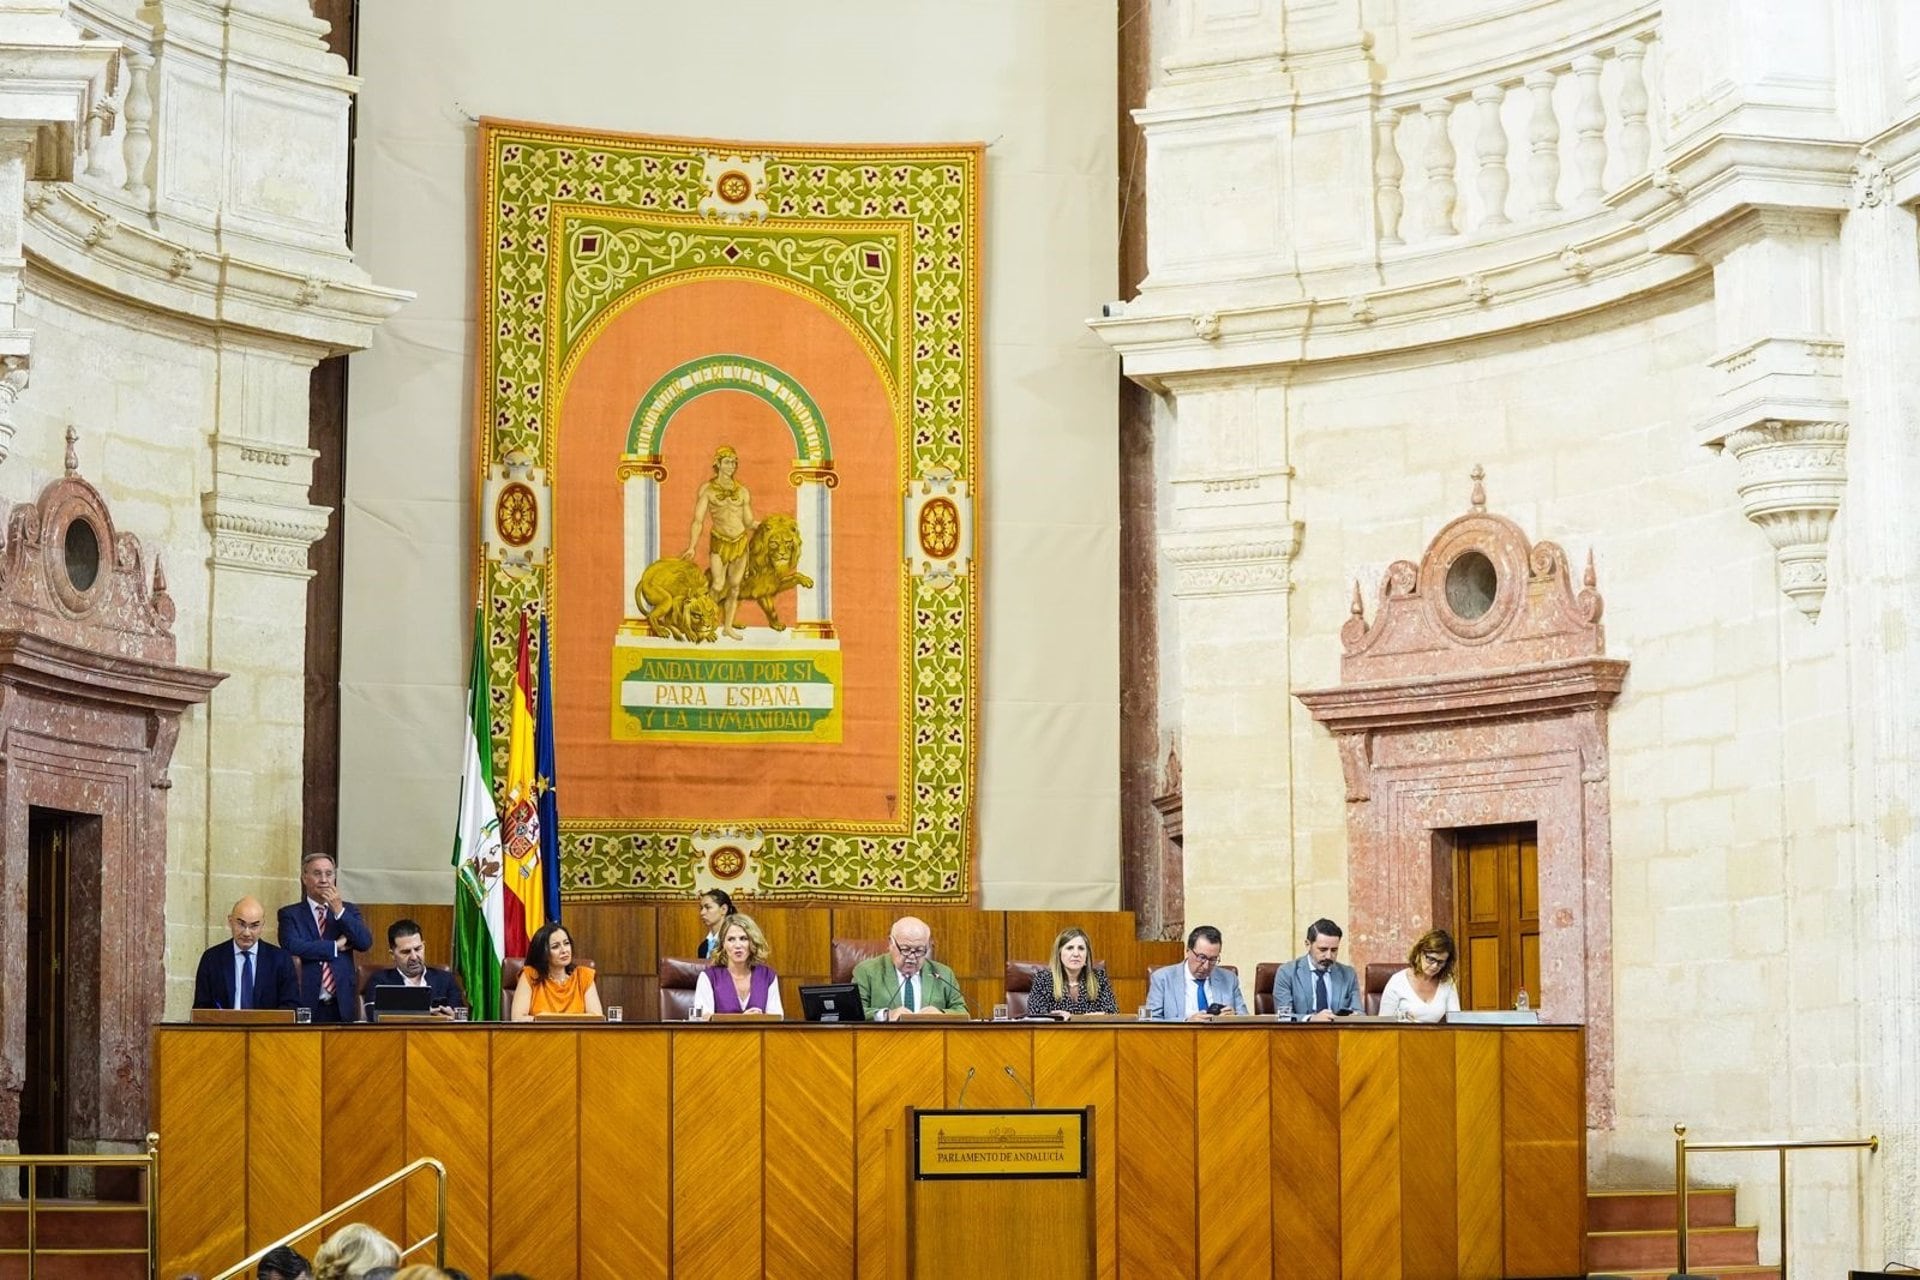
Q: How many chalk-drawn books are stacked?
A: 0